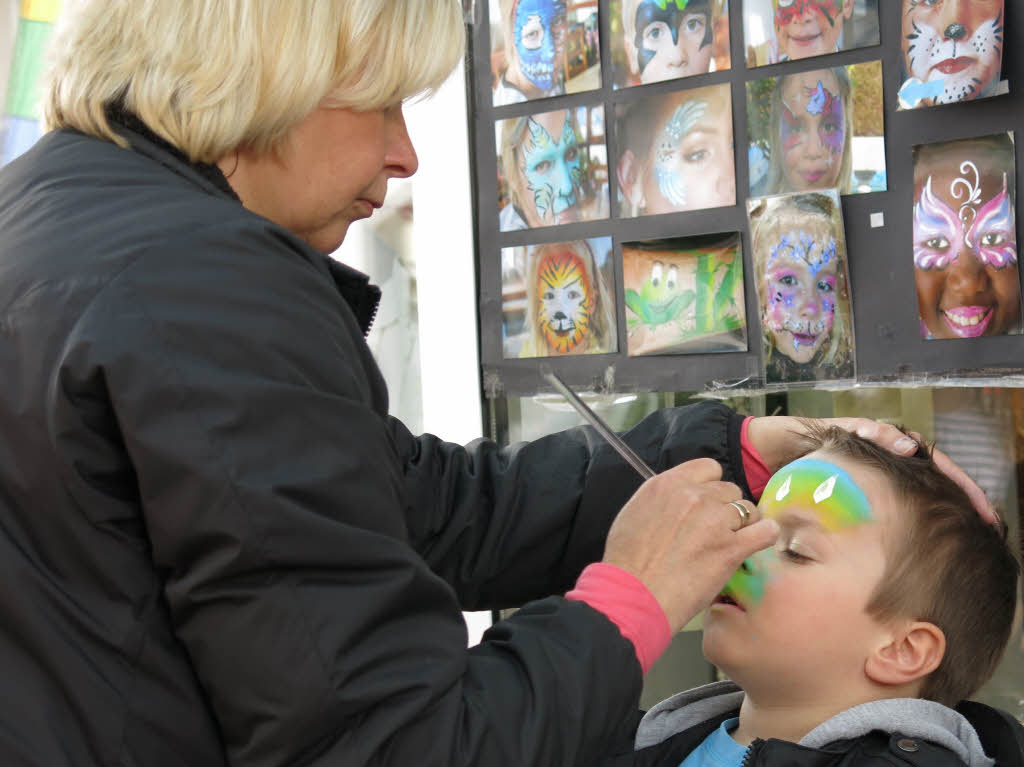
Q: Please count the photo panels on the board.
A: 11